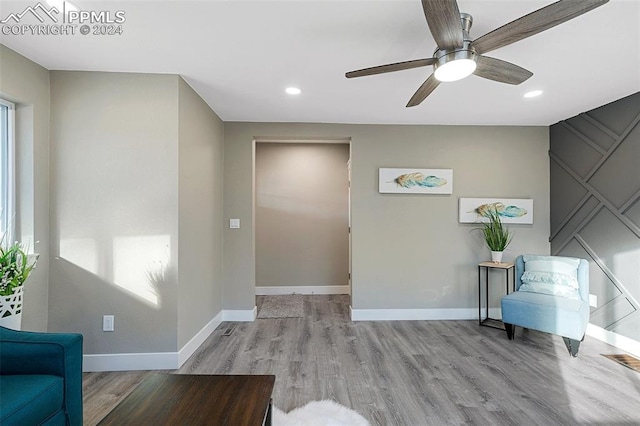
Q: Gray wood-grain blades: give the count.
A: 5